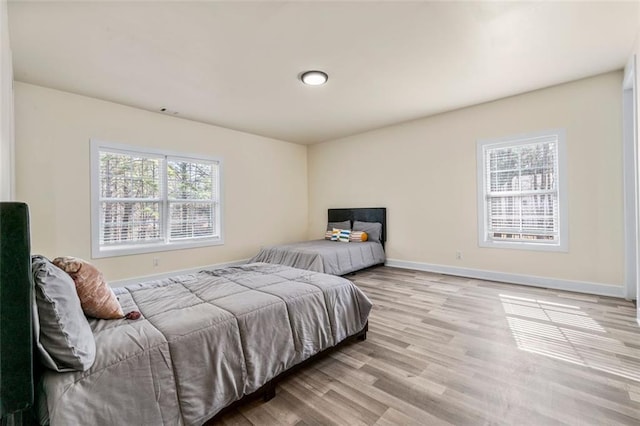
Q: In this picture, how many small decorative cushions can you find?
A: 3